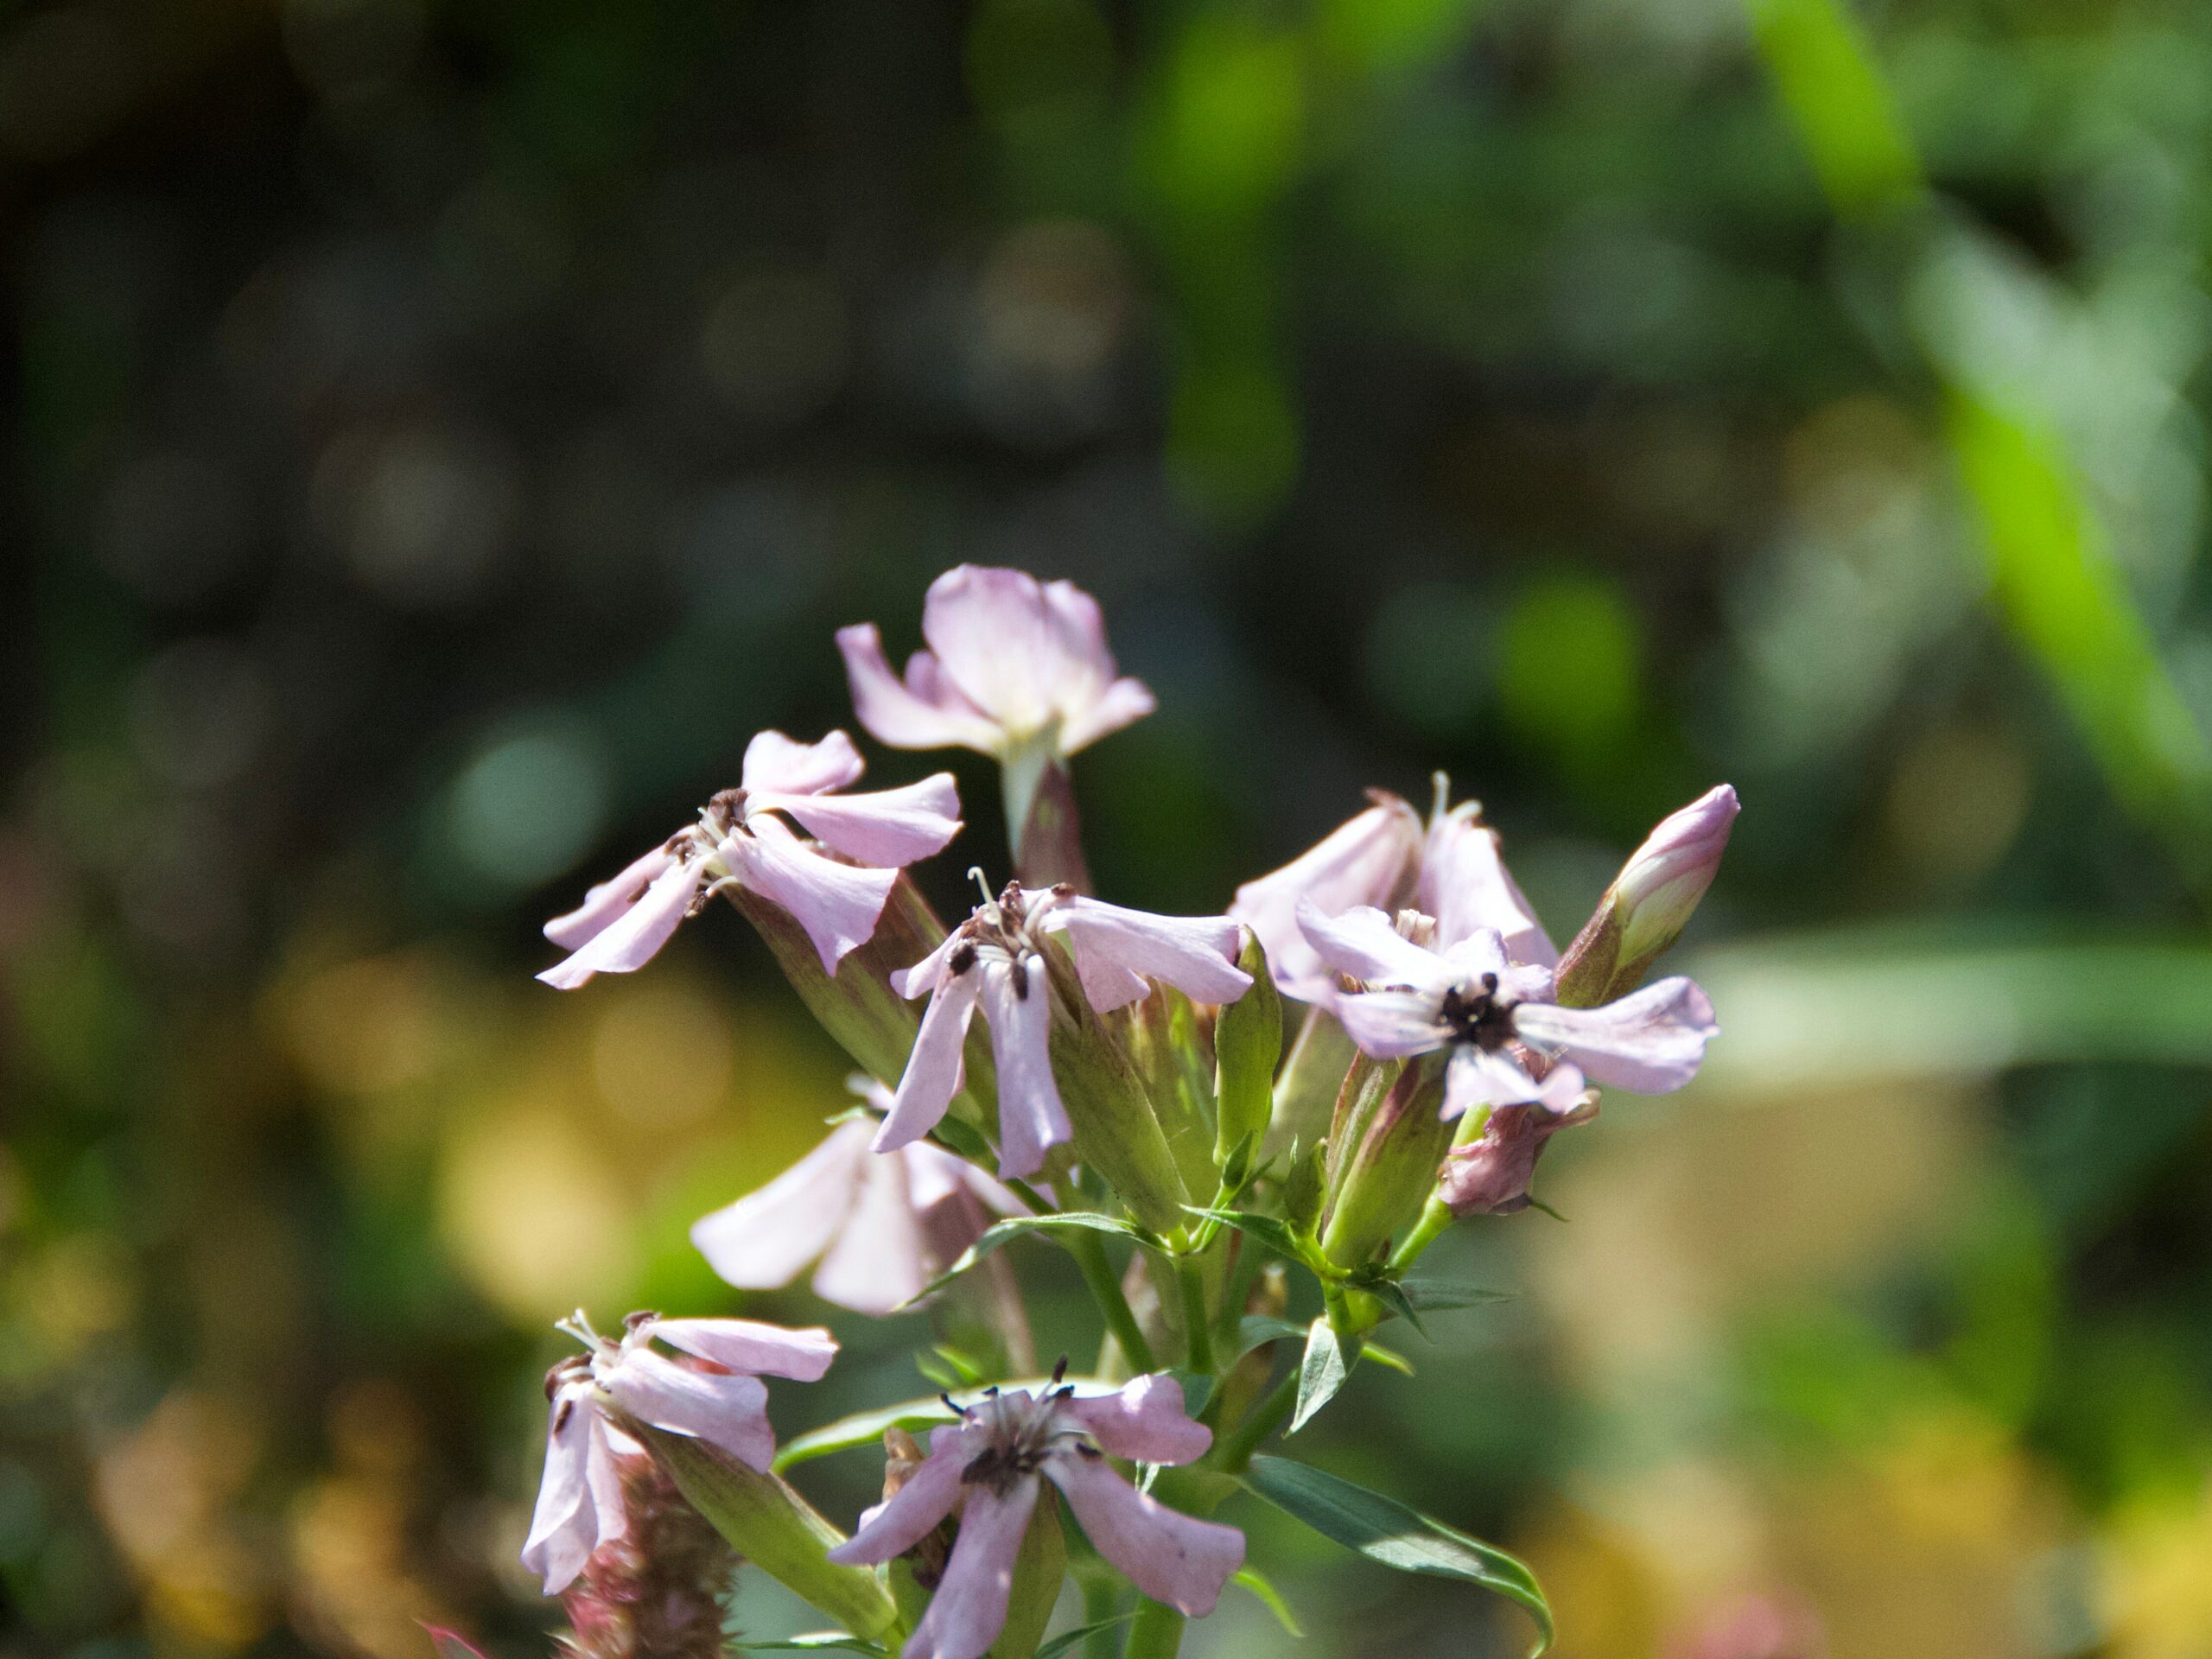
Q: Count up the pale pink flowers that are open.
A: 8